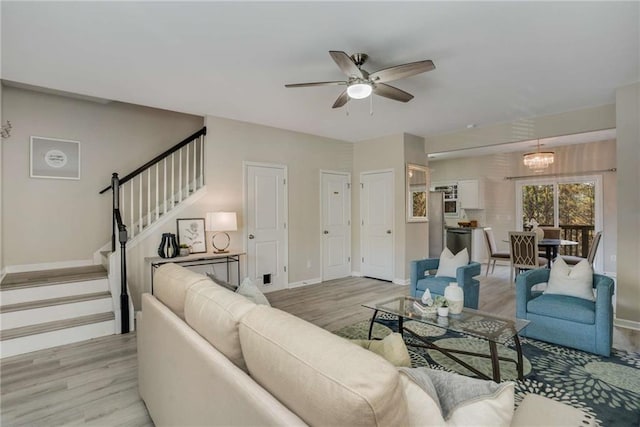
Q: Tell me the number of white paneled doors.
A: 3